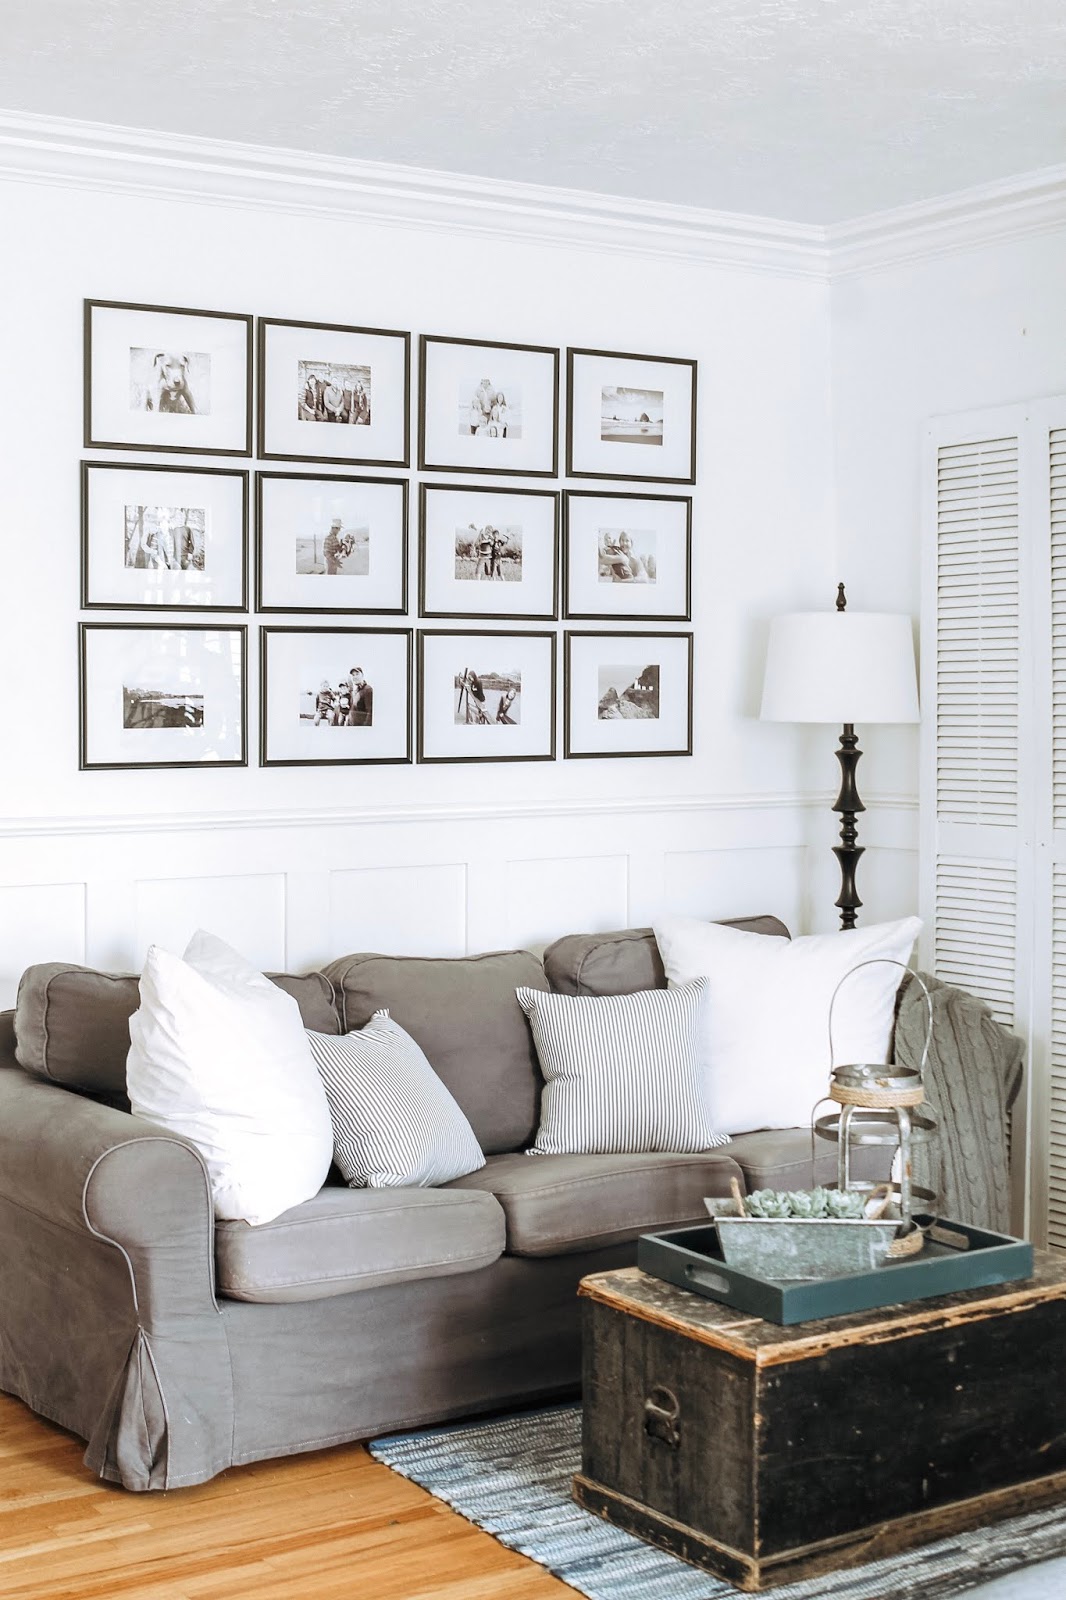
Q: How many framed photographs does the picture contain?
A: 12